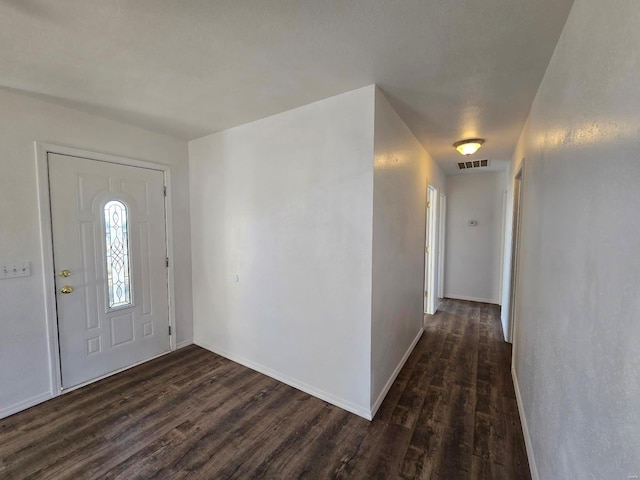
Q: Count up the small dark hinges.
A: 3